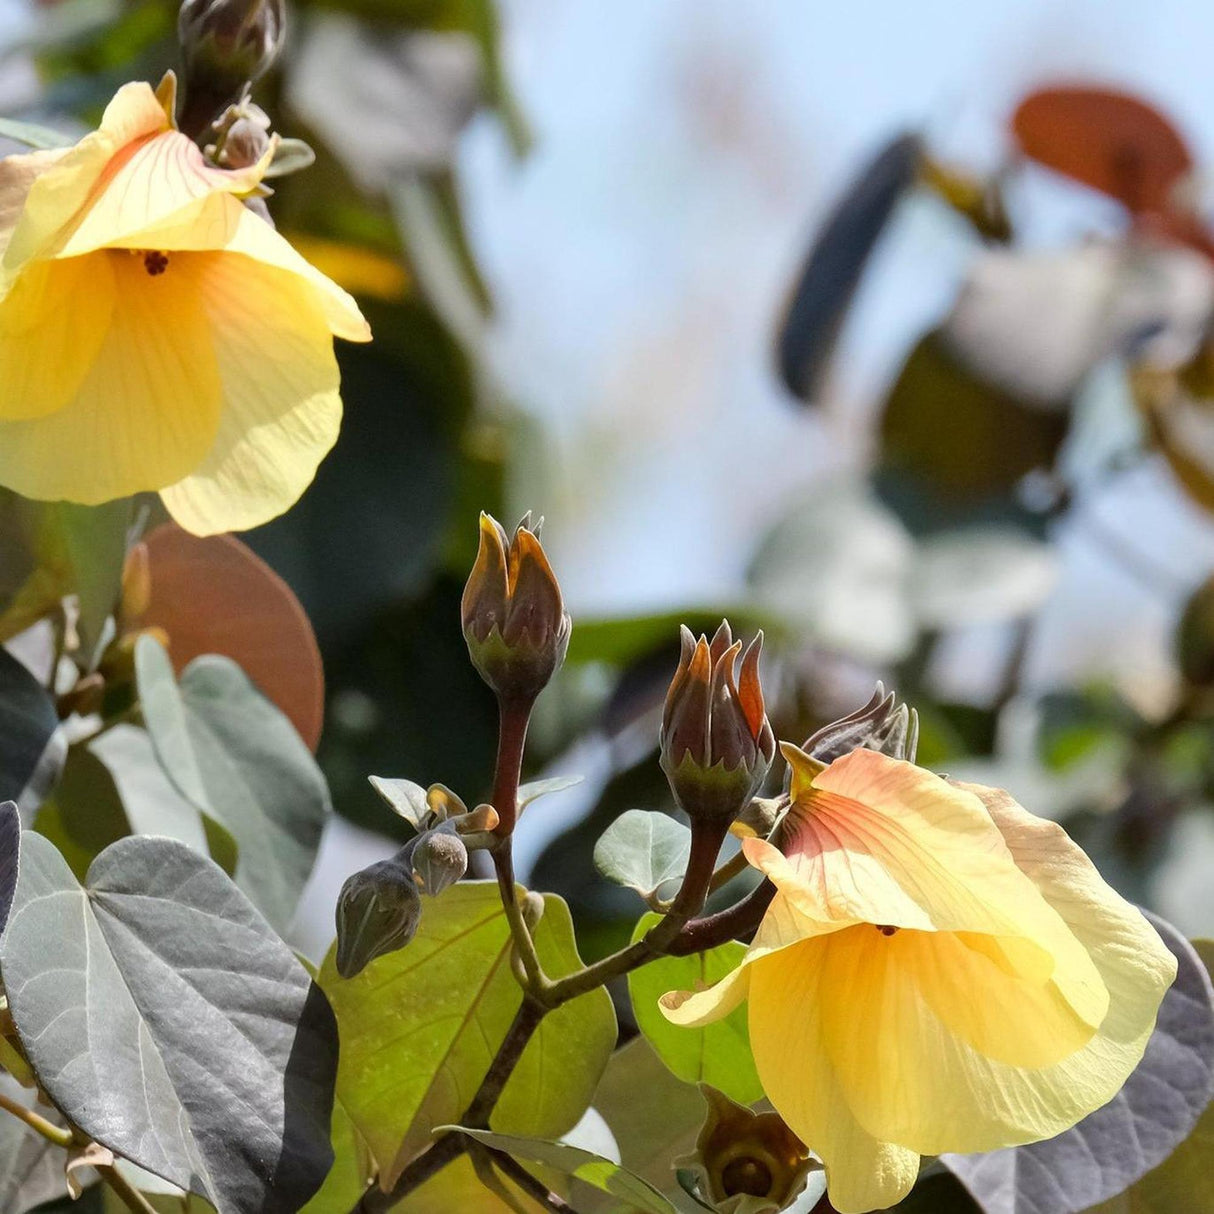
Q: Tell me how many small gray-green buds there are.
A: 2